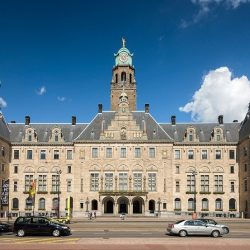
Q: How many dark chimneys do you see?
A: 6